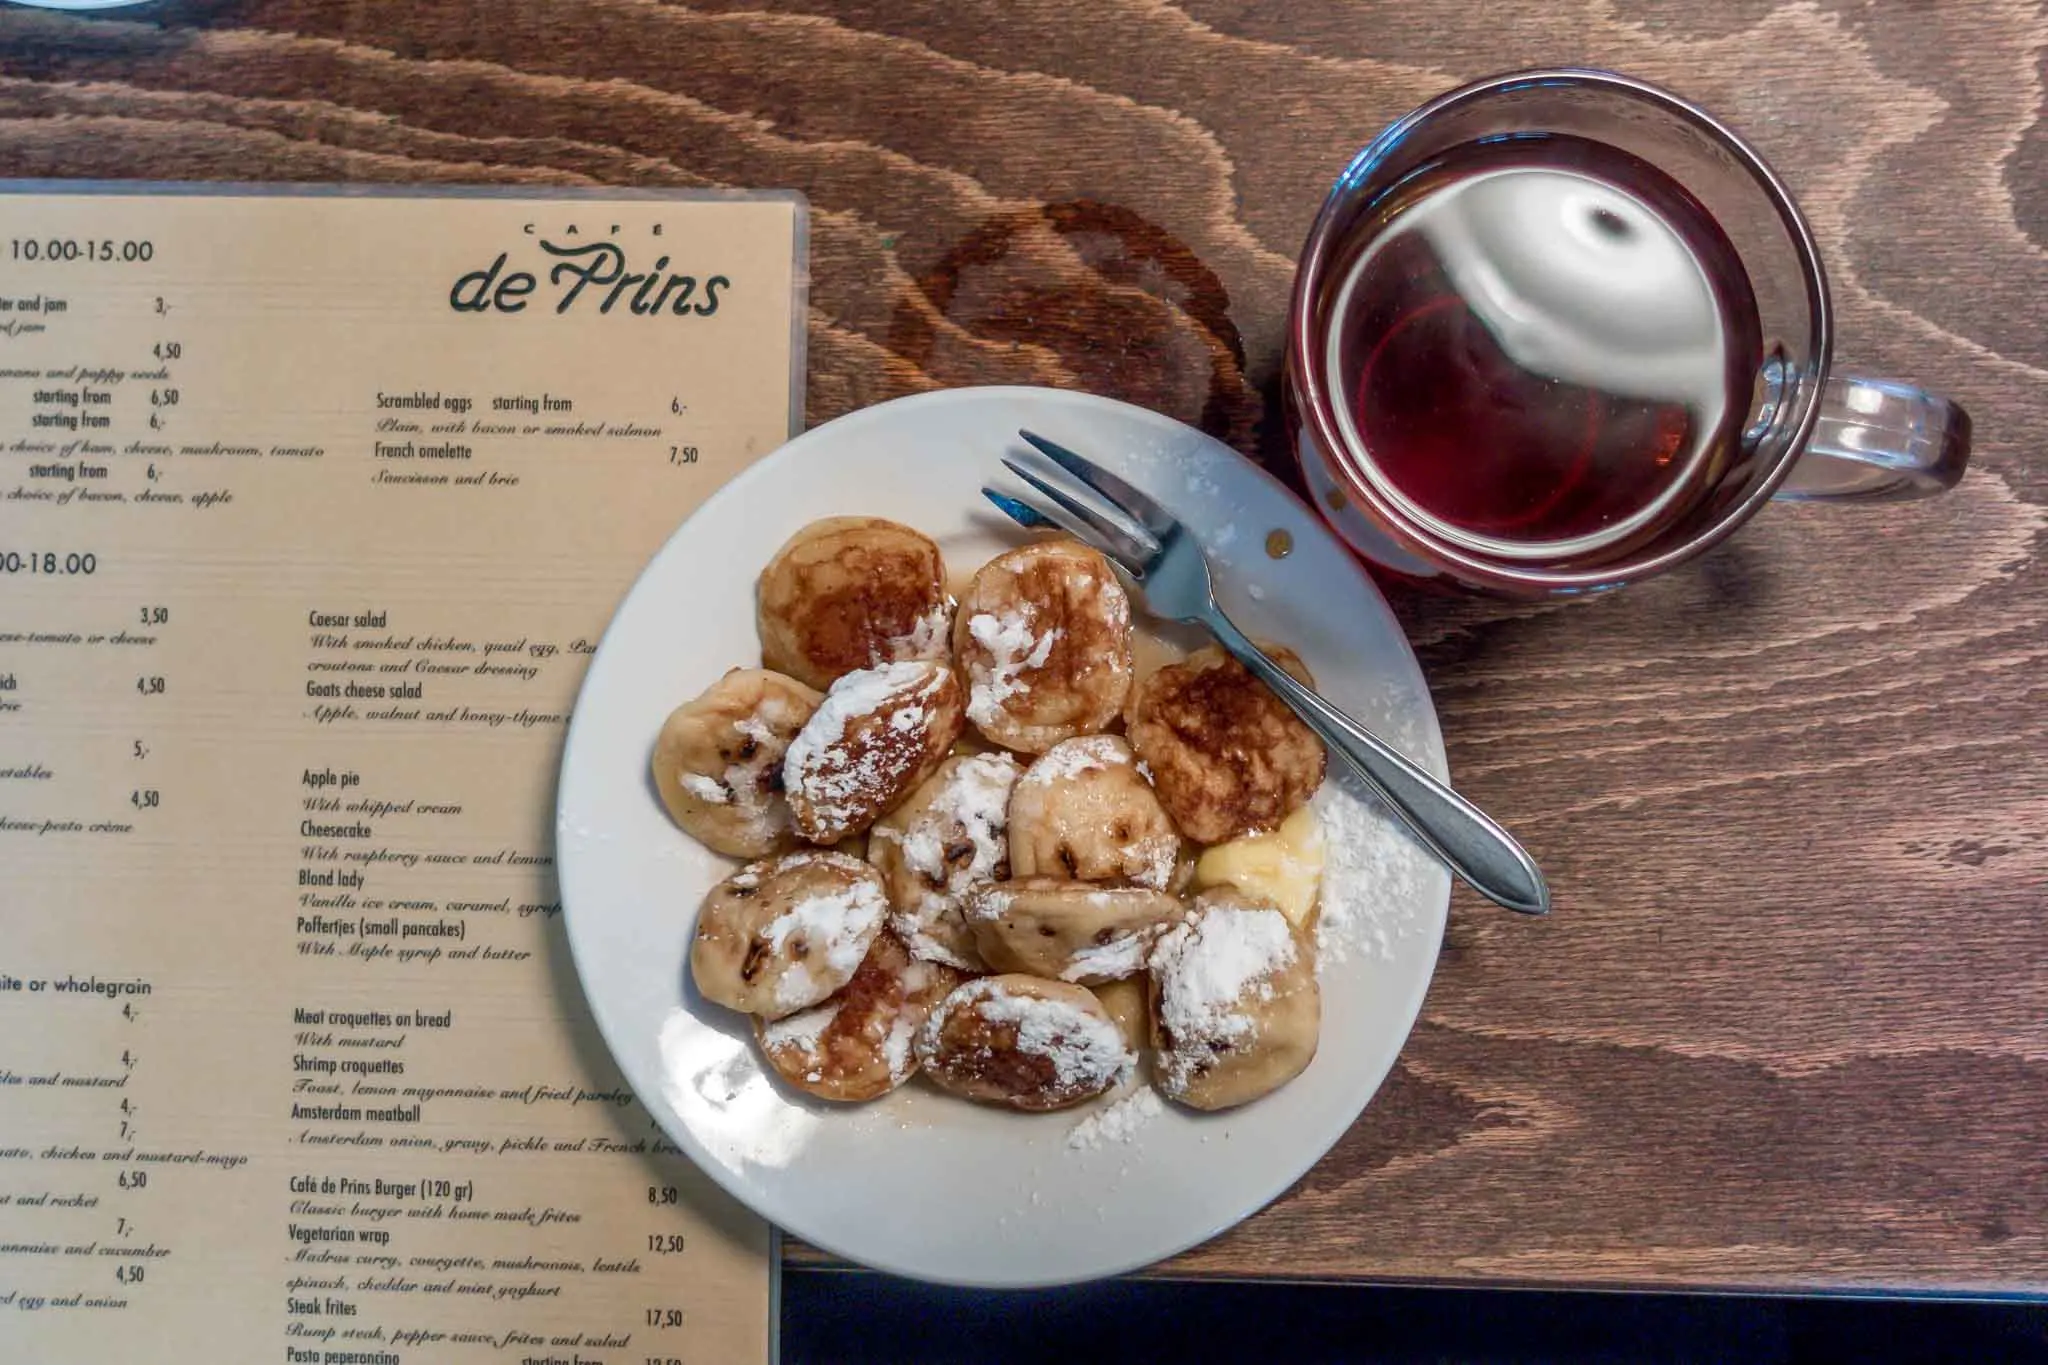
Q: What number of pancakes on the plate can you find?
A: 12